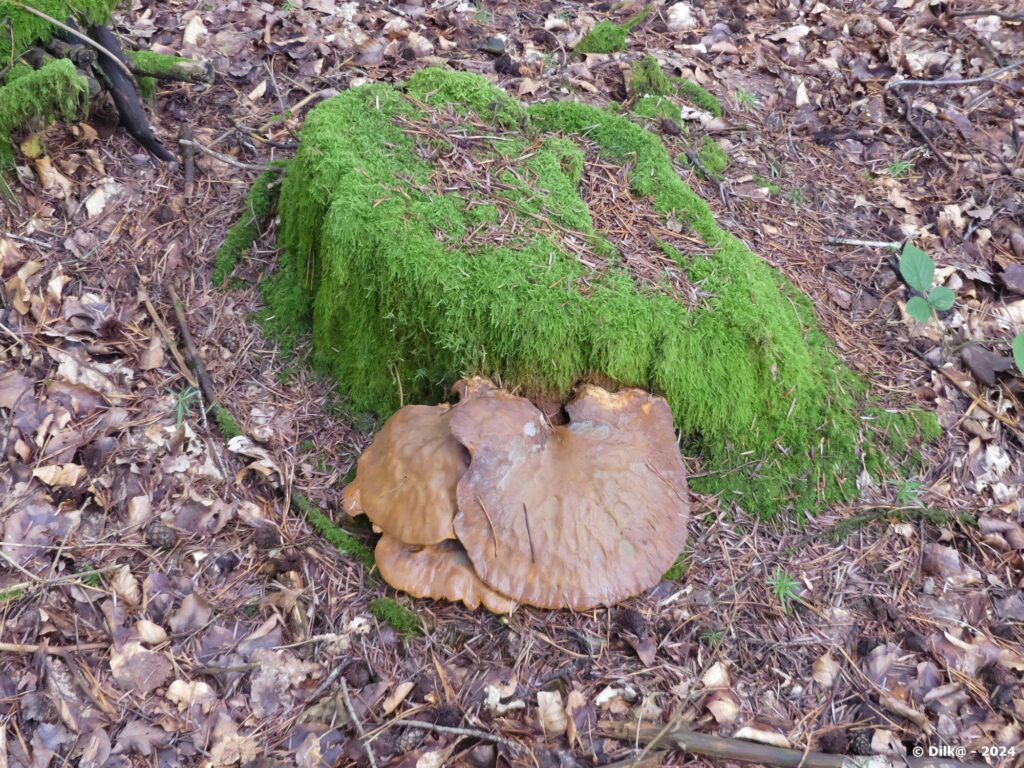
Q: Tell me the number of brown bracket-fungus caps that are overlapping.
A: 3